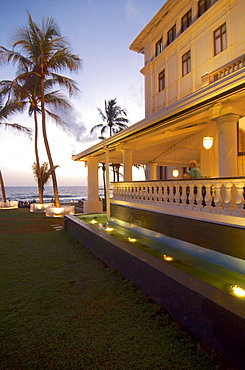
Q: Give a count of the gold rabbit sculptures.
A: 0